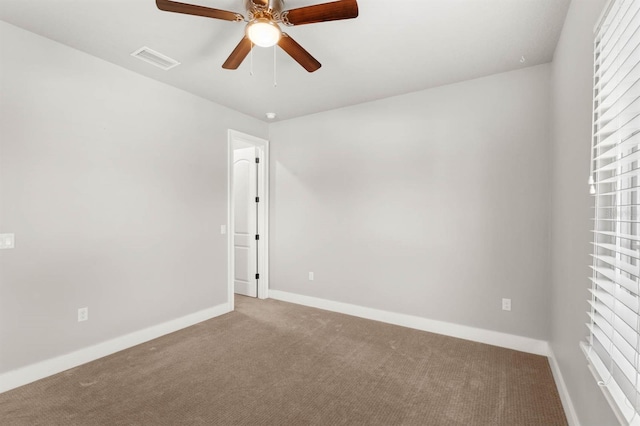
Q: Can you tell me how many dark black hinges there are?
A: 4